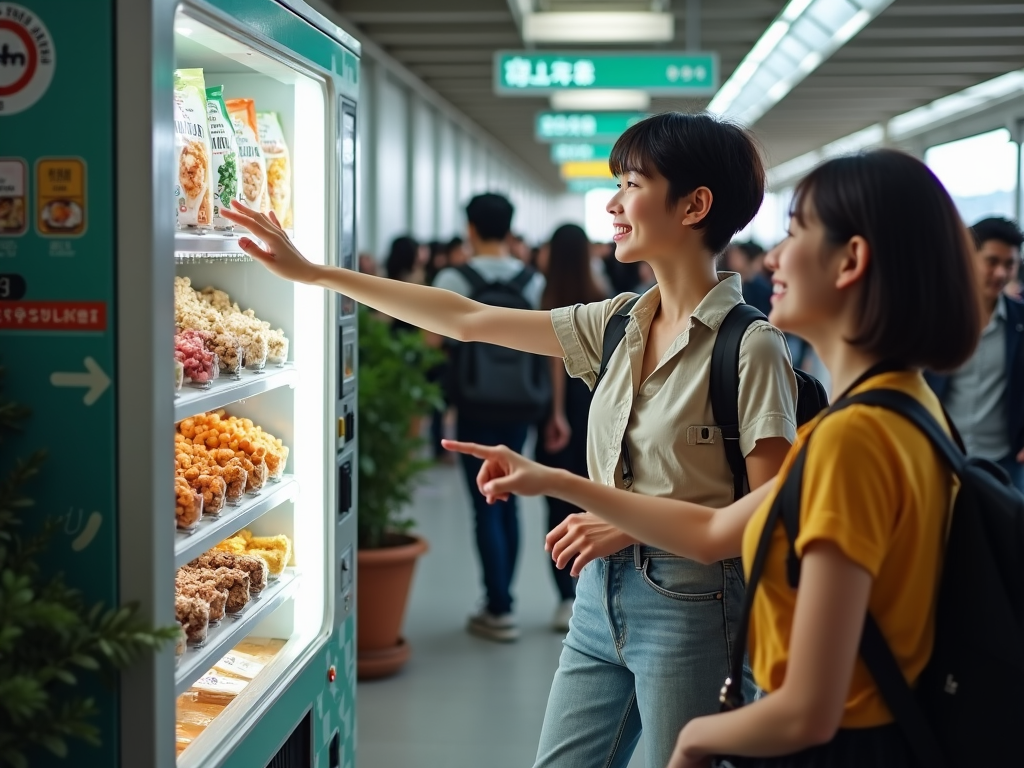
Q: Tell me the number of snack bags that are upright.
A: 4